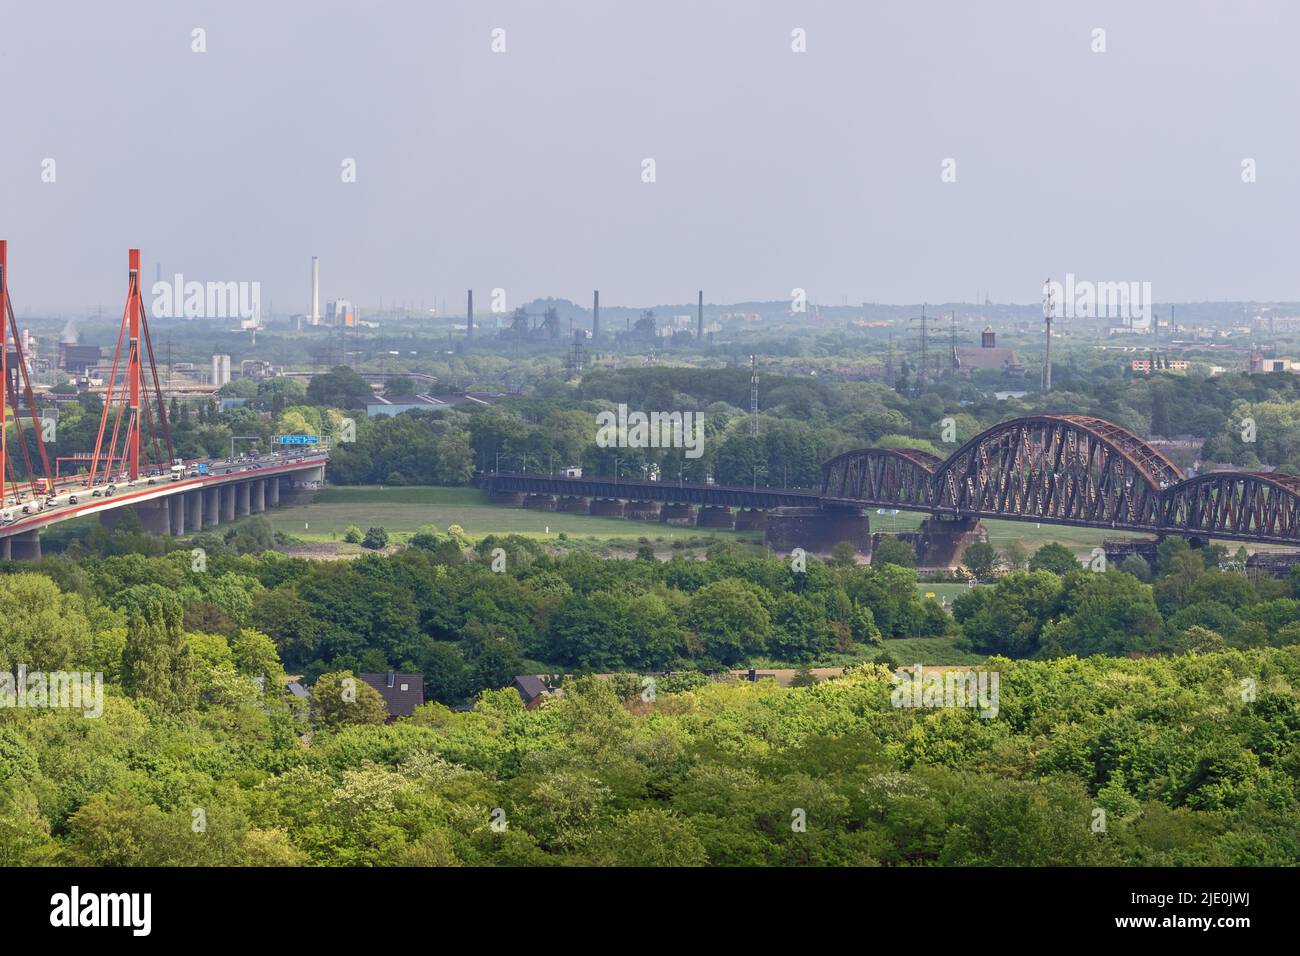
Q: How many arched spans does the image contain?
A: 3